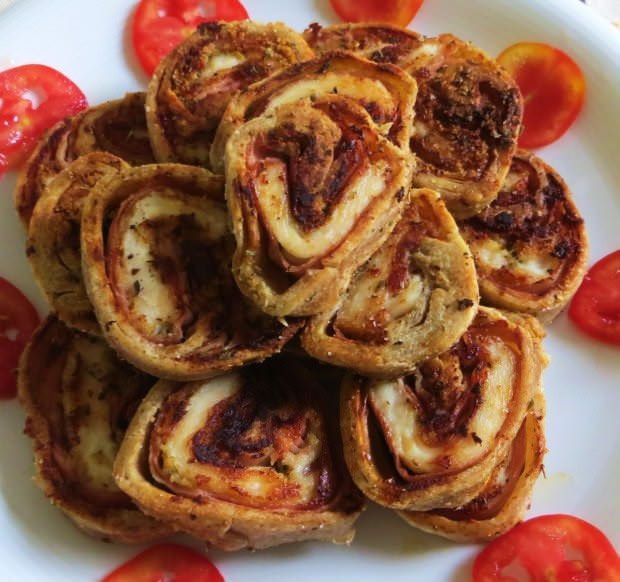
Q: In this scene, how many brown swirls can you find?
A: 14